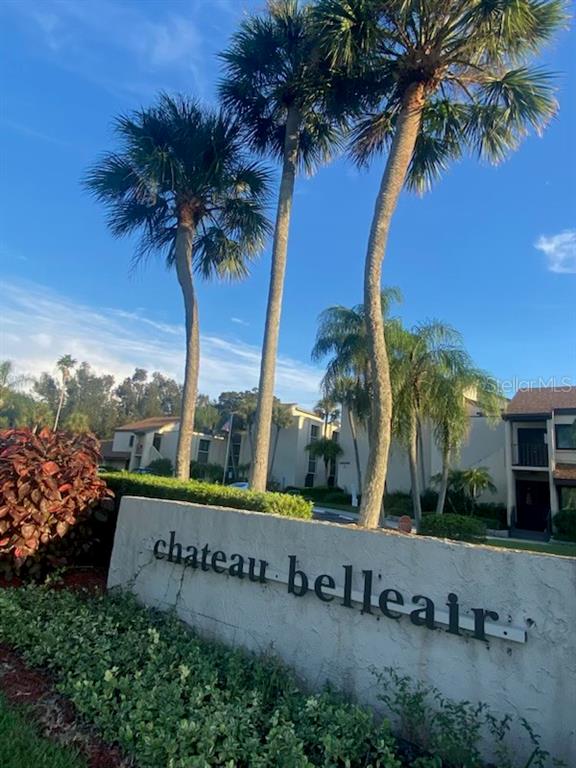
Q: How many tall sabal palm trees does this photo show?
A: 3